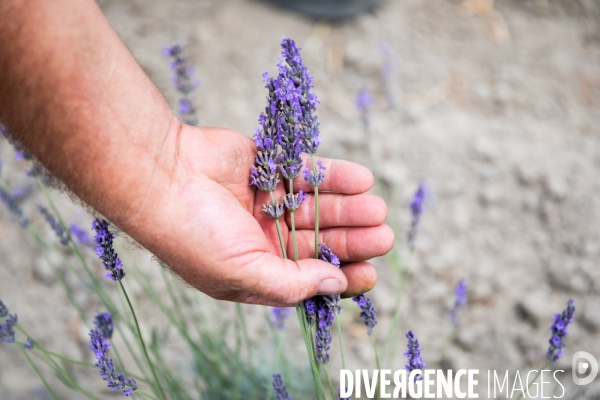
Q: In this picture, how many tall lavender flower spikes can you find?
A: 3